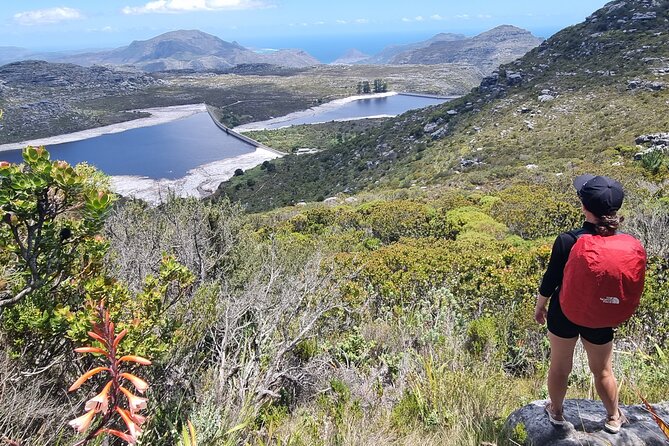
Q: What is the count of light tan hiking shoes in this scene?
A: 2